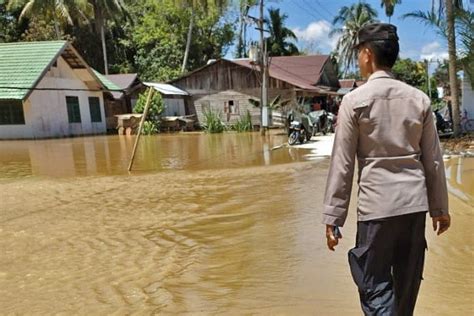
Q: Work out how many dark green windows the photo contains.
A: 3